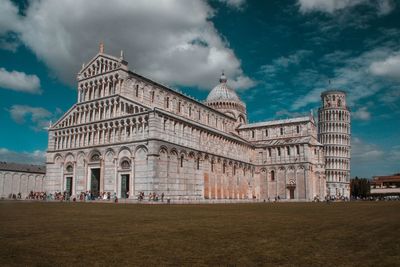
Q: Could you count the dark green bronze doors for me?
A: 3